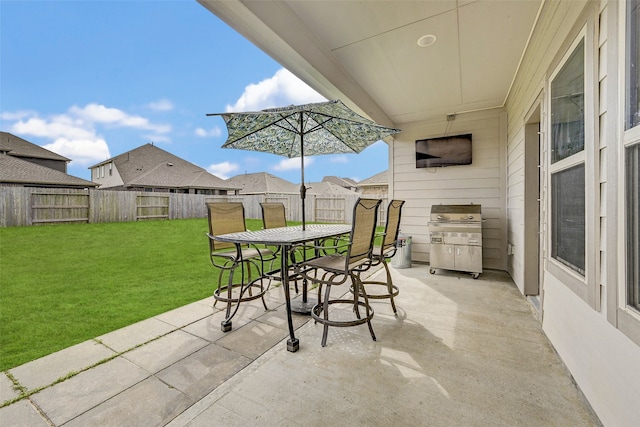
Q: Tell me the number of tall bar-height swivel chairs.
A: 4